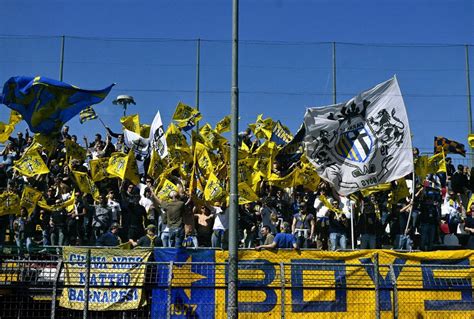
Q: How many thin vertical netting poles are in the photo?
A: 4